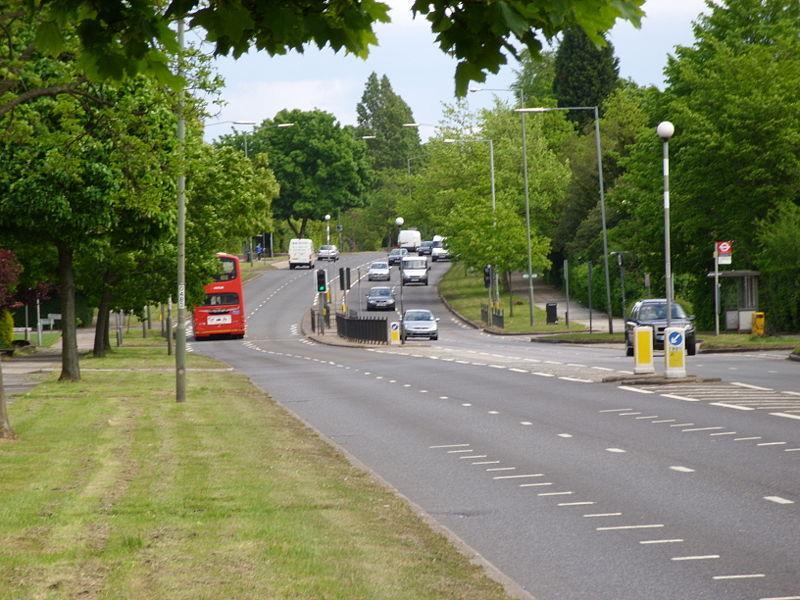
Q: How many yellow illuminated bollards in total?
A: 3